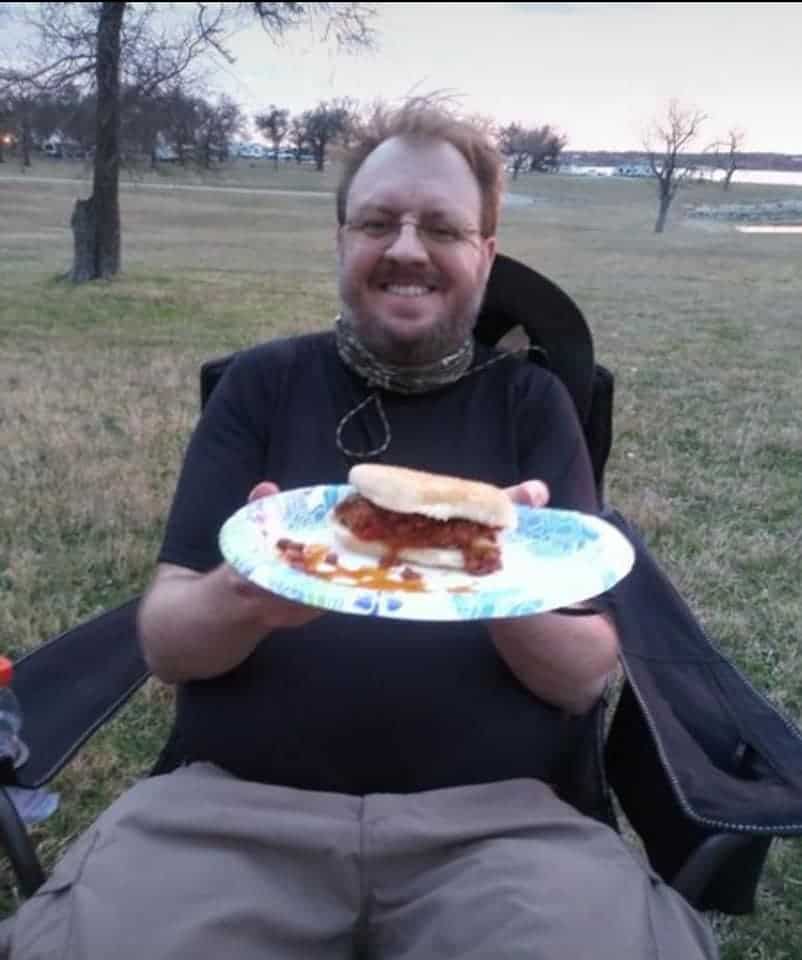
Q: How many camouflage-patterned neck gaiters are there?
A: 1